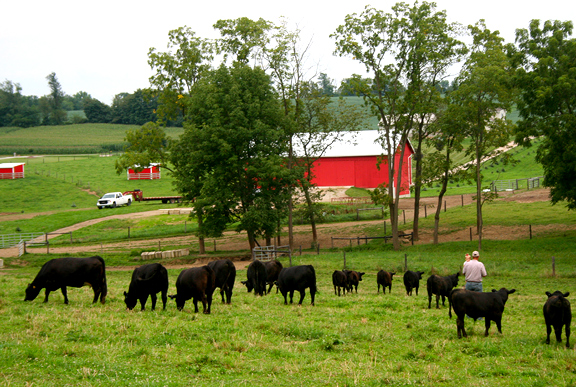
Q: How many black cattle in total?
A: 14